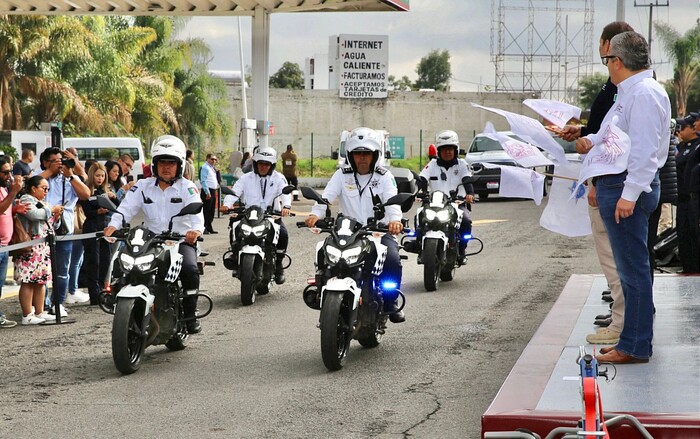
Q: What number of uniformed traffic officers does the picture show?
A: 4